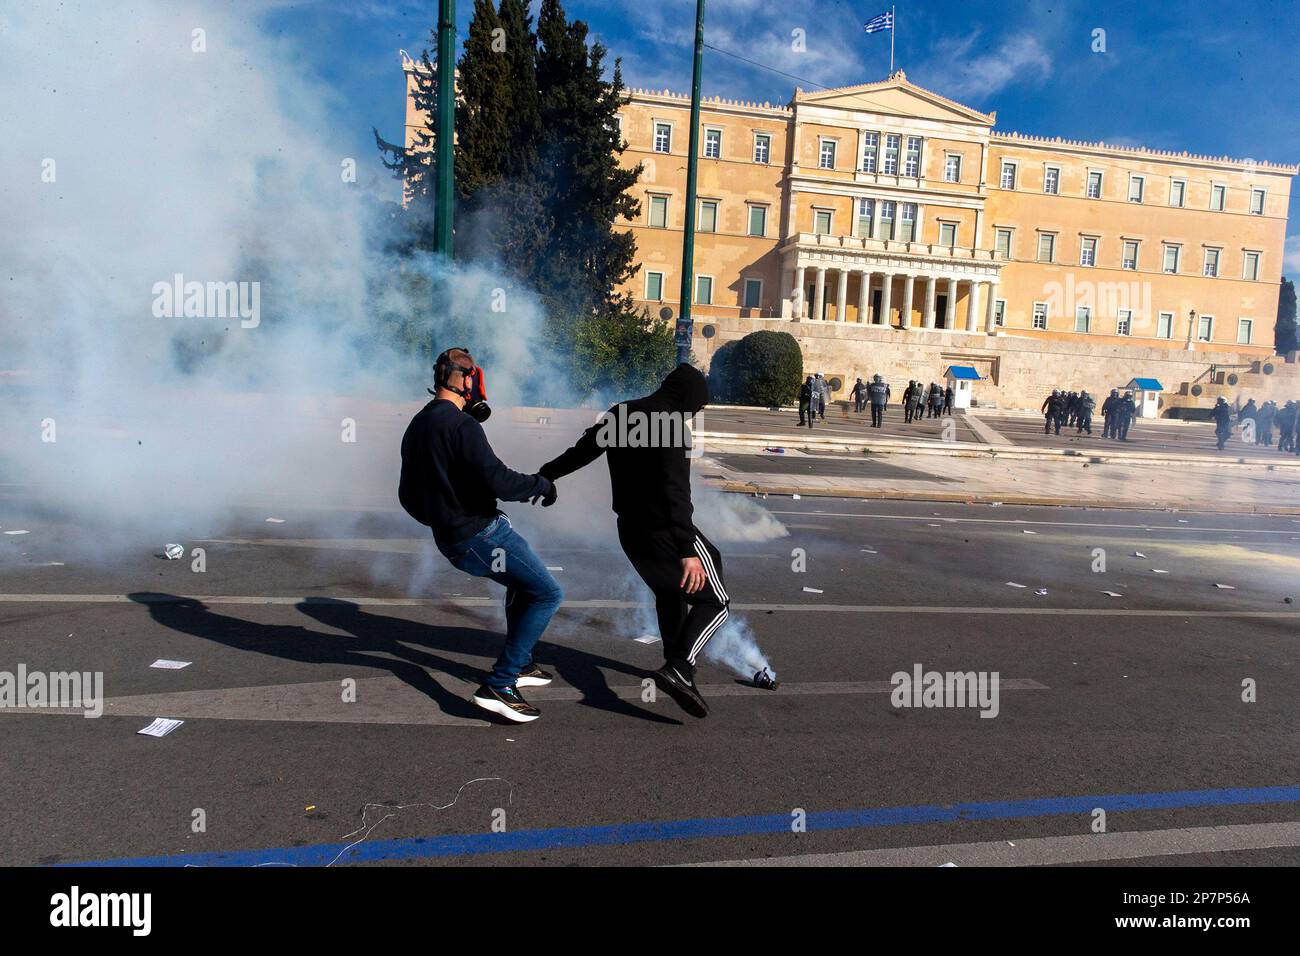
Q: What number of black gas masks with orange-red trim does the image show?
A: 1